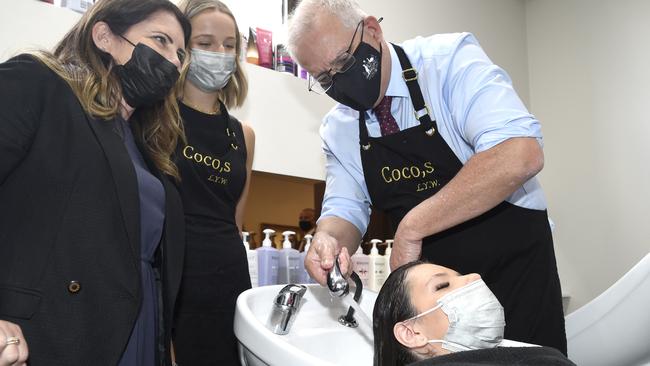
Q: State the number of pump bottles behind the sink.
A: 7